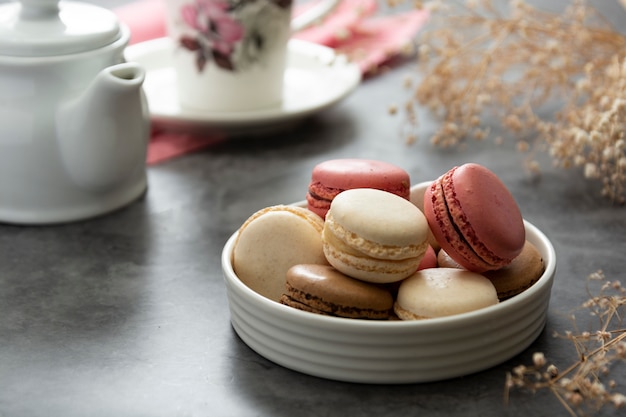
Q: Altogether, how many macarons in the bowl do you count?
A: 8